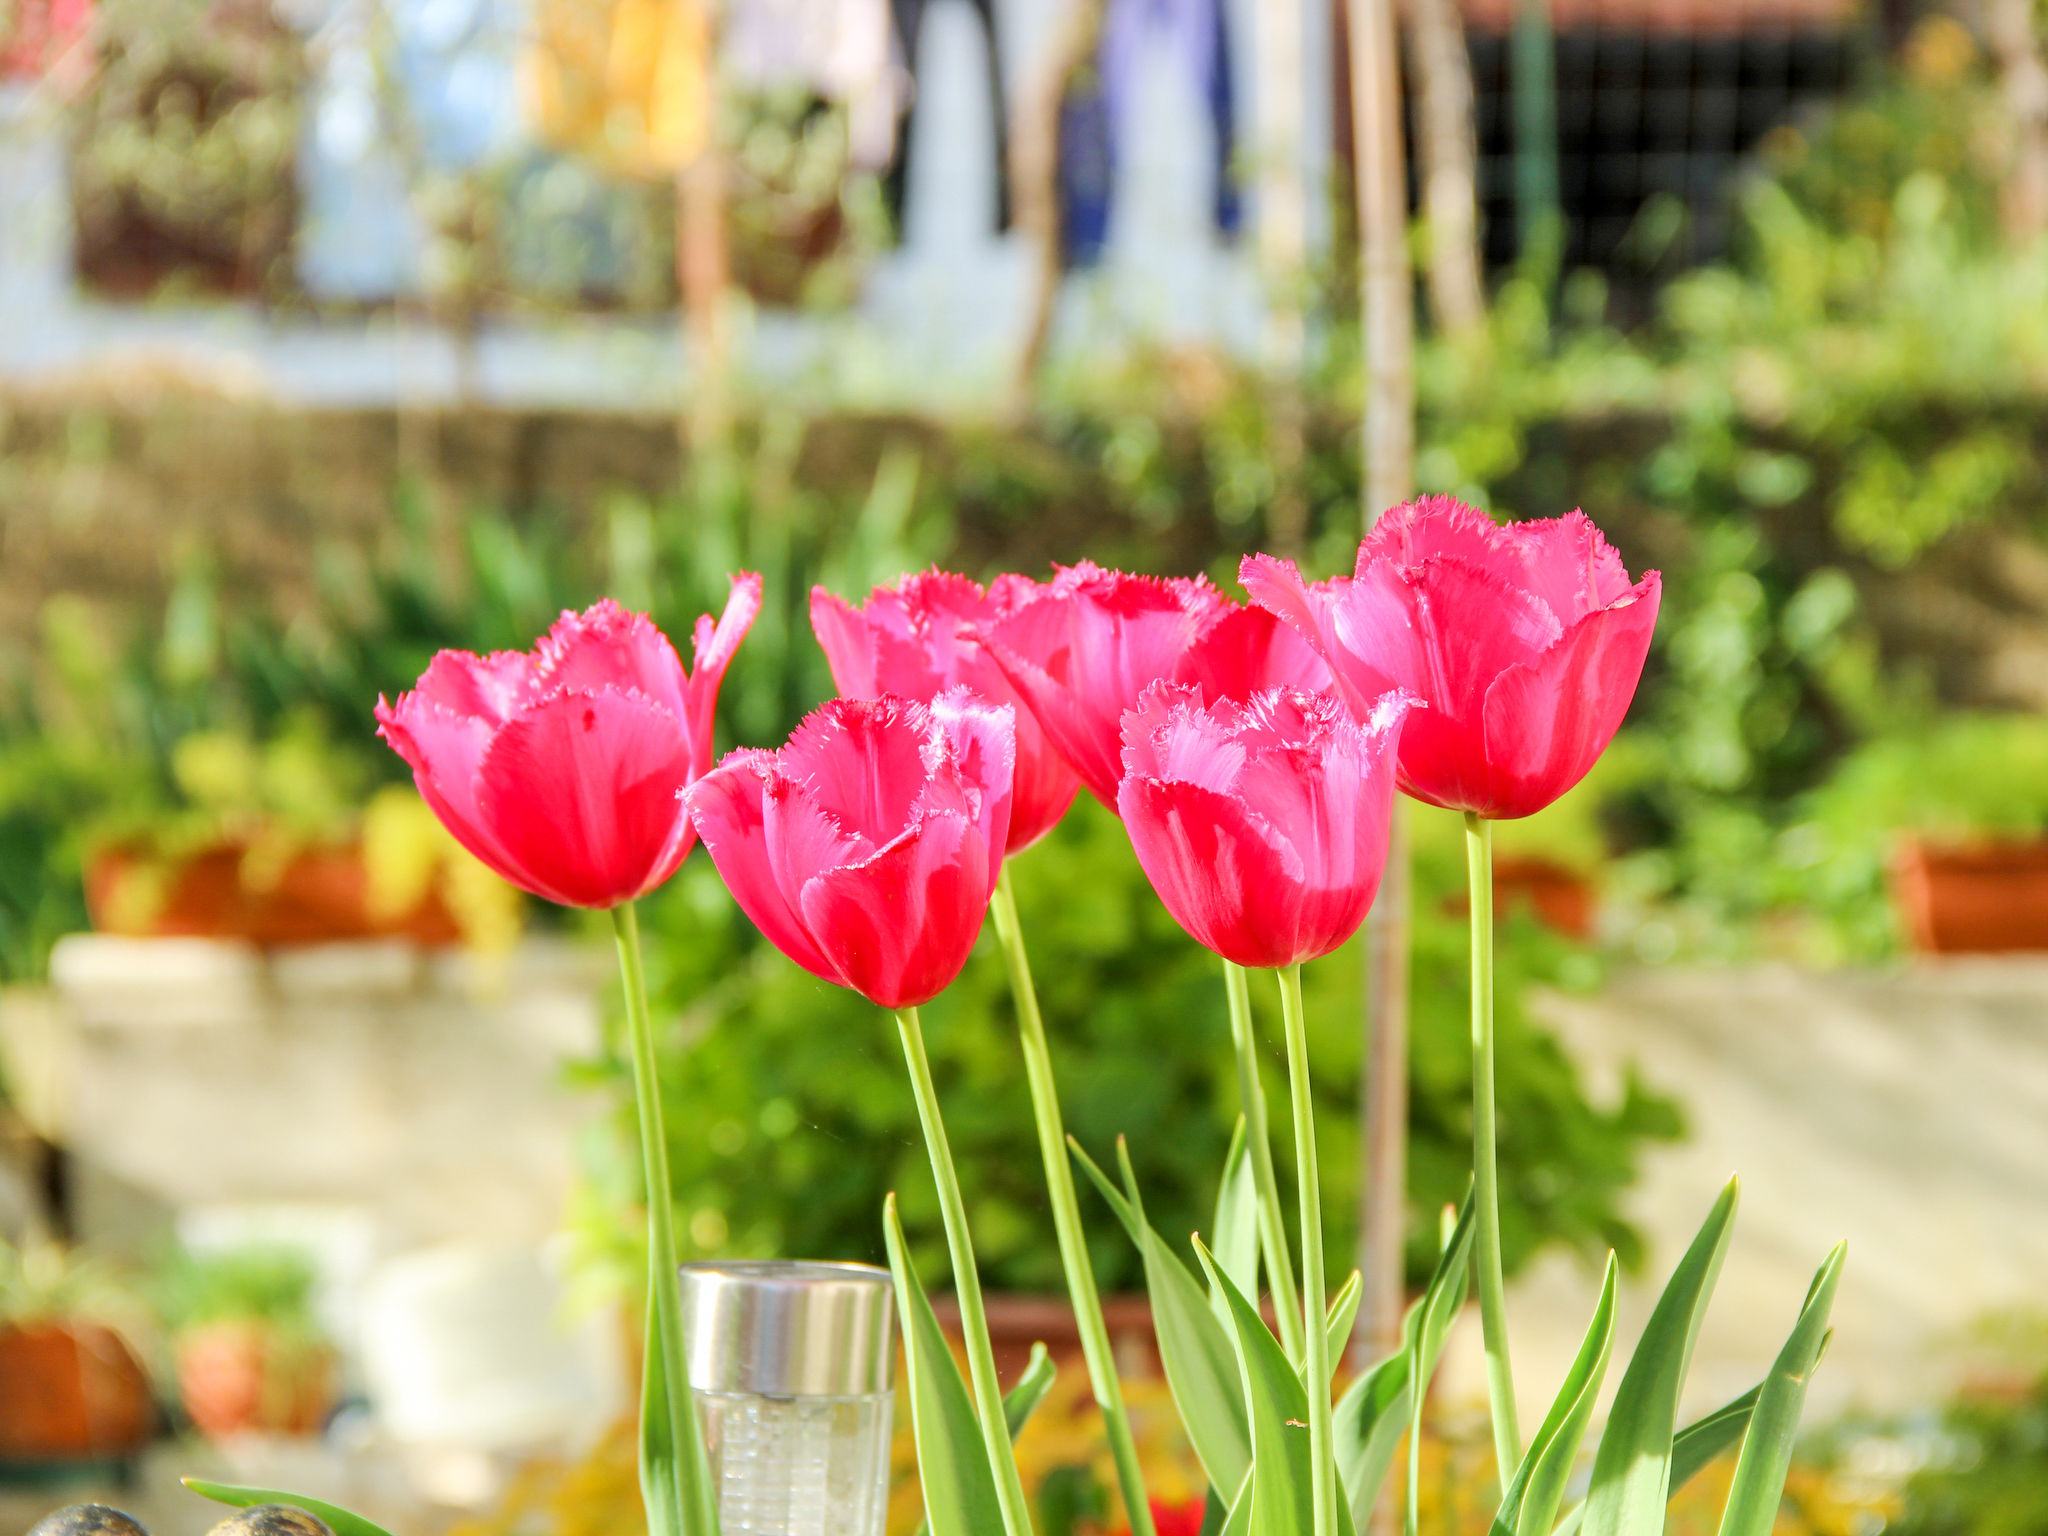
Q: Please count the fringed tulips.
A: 6